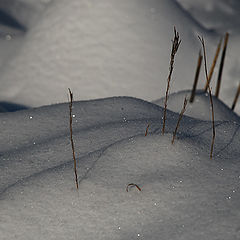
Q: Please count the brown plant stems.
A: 10